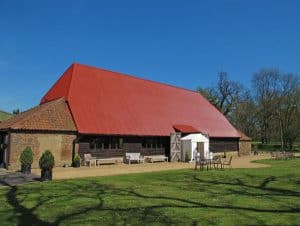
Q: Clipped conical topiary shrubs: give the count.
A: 2